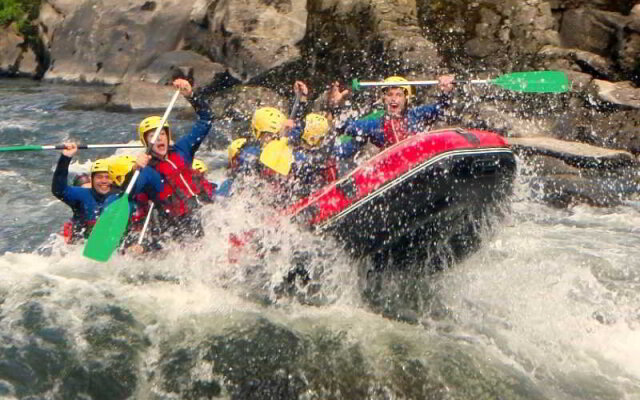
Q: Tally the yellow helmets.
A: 8